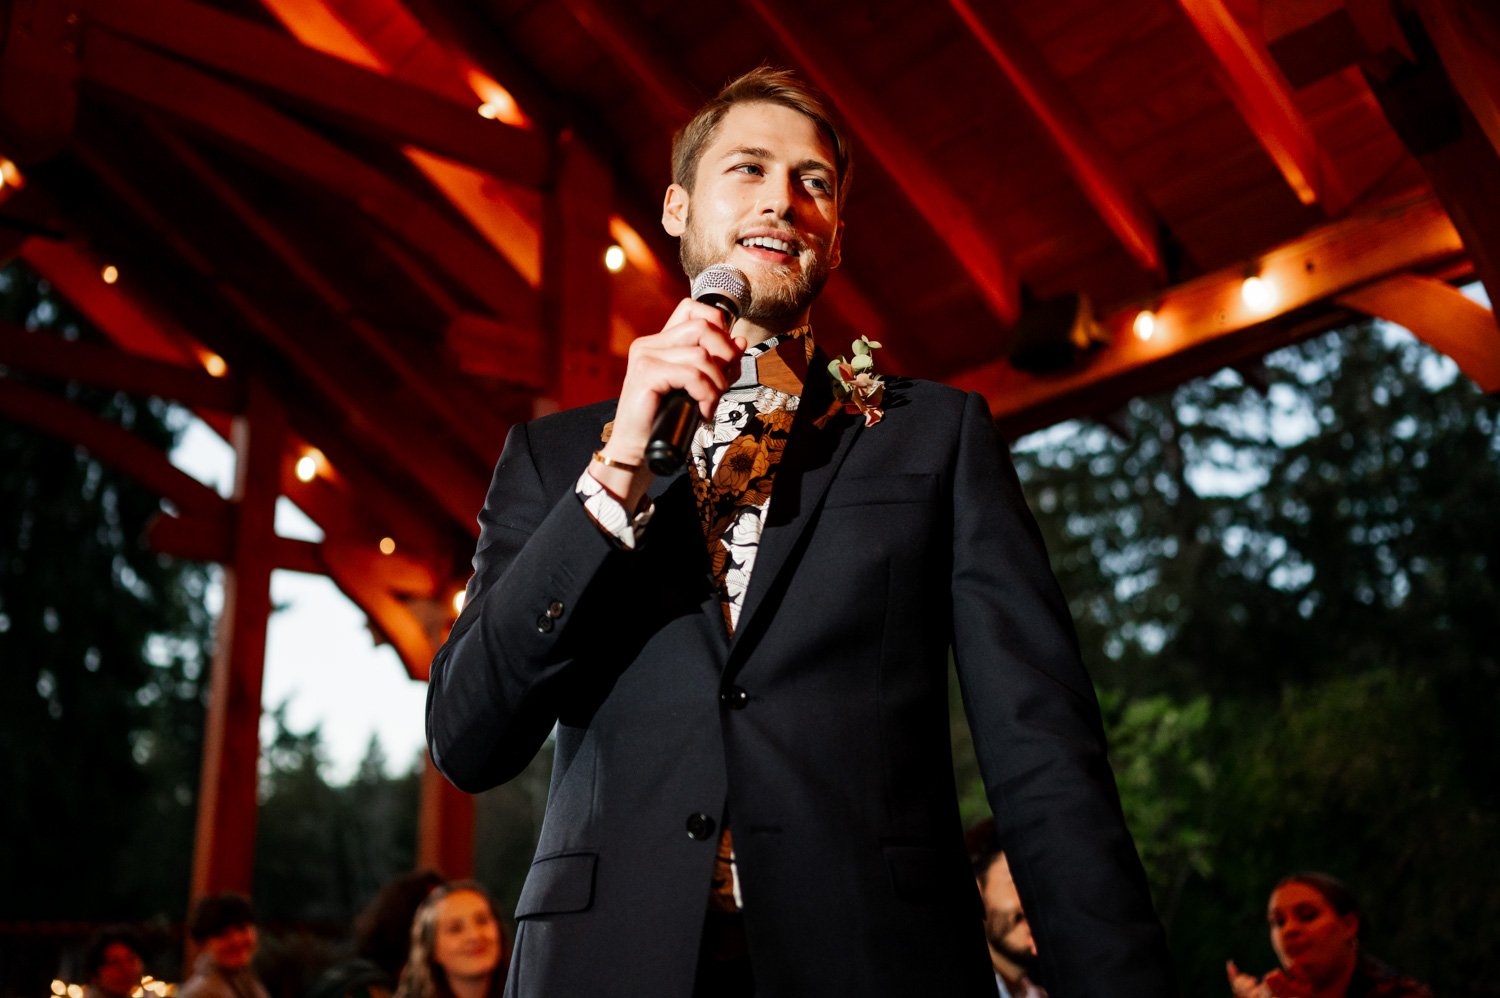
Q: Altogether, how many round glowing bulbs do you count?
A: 10